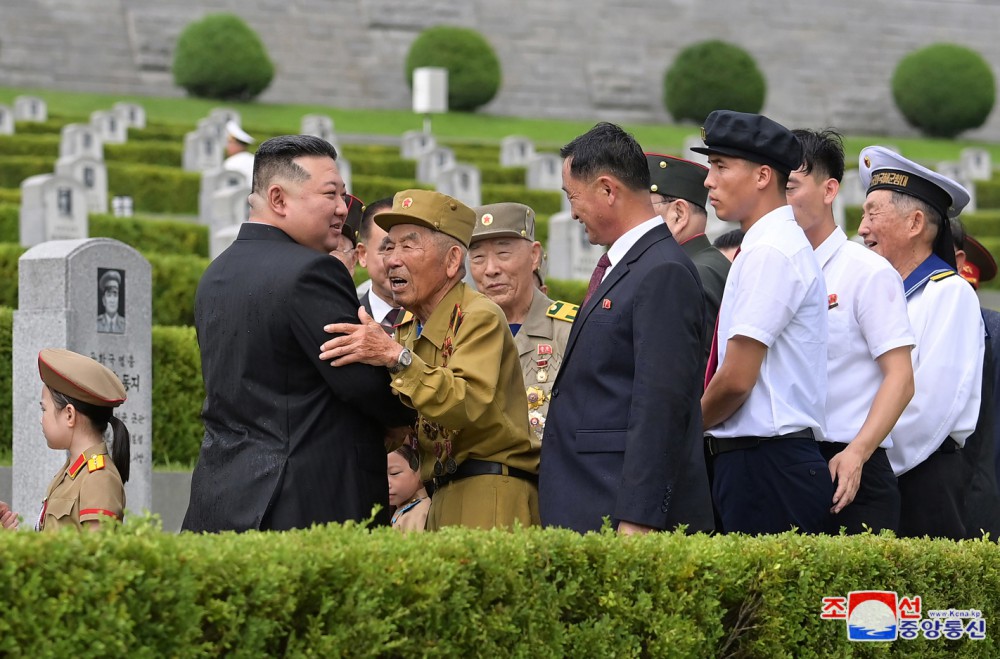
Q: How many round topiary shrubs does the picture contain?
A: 4